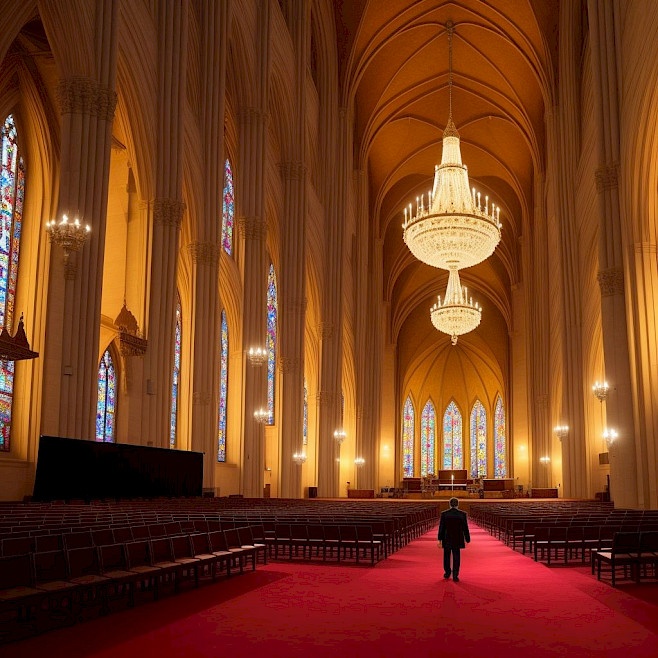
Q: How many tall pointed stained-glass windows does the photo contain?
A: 12